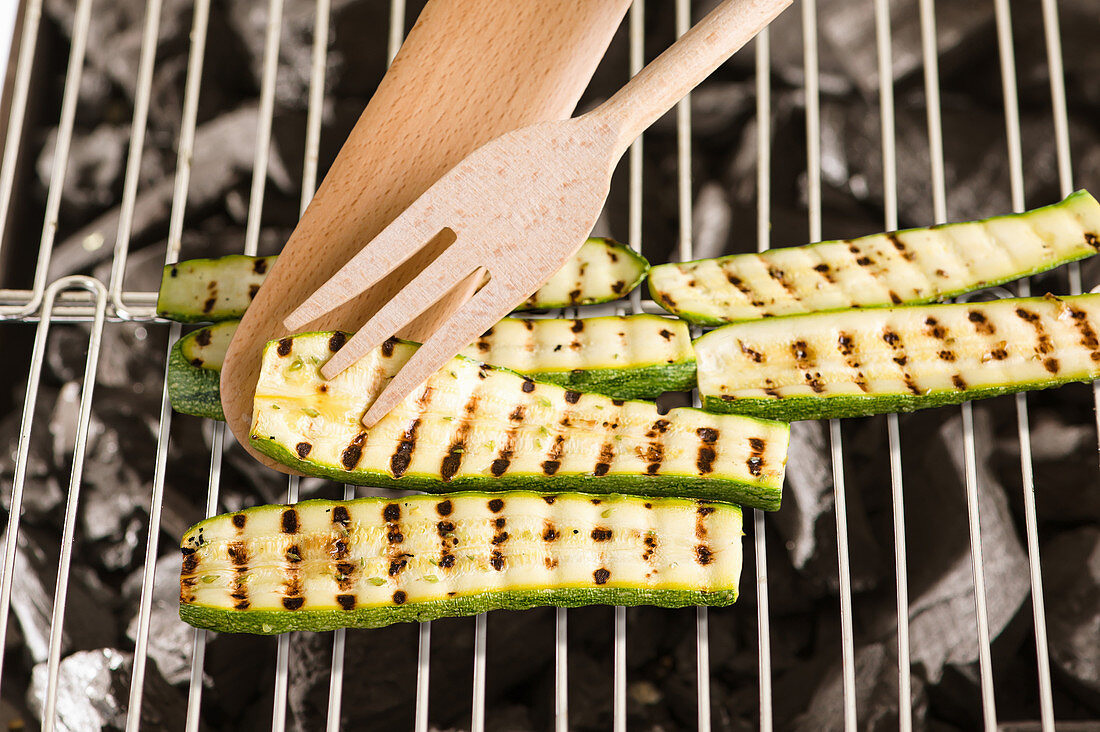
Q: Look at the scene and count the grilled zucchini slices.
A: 6